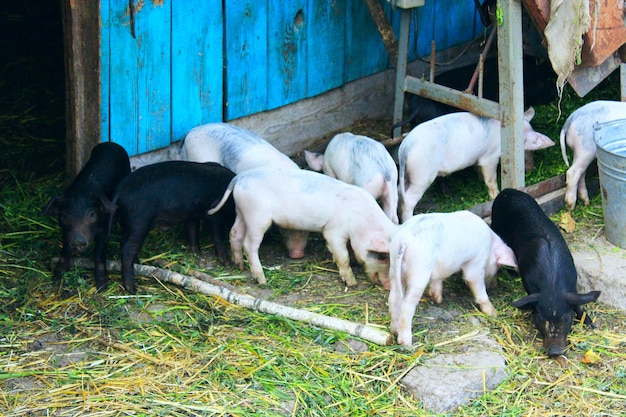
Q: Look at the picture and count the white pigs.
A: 6